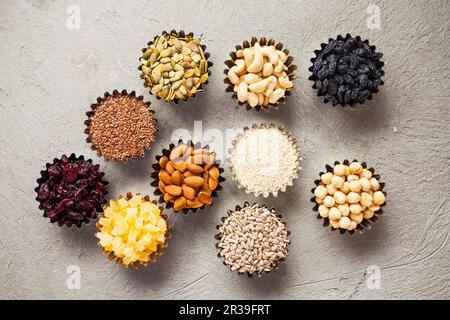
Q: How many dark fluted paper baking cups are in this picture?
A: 10